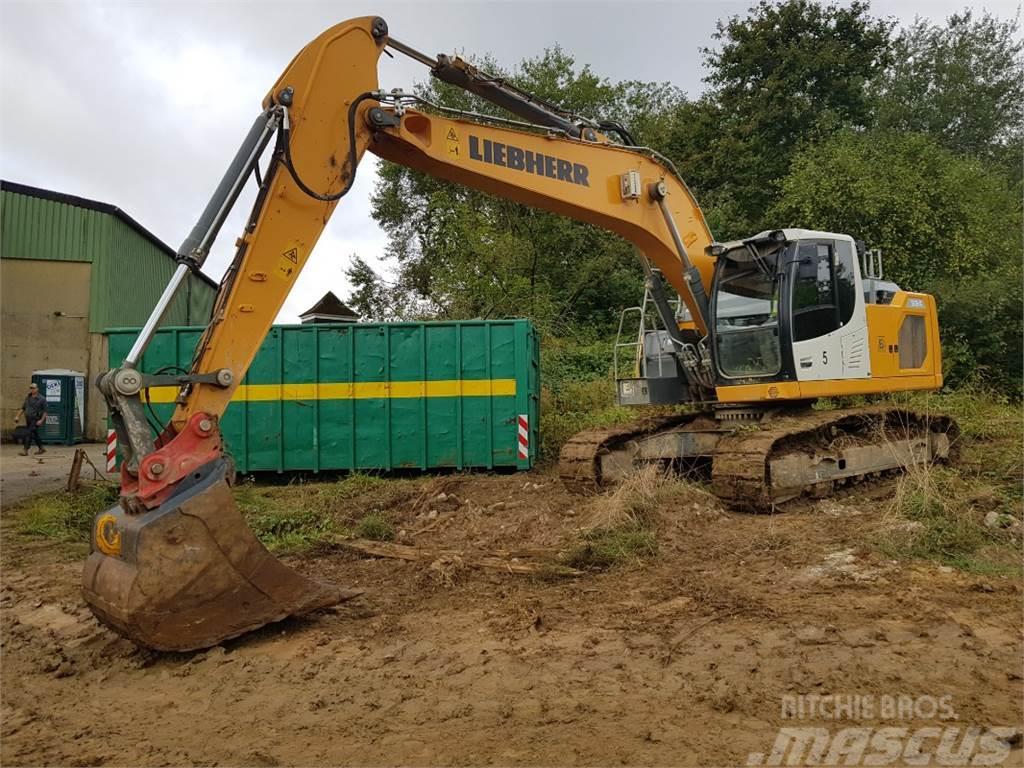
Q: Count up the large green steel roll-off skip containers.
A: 1